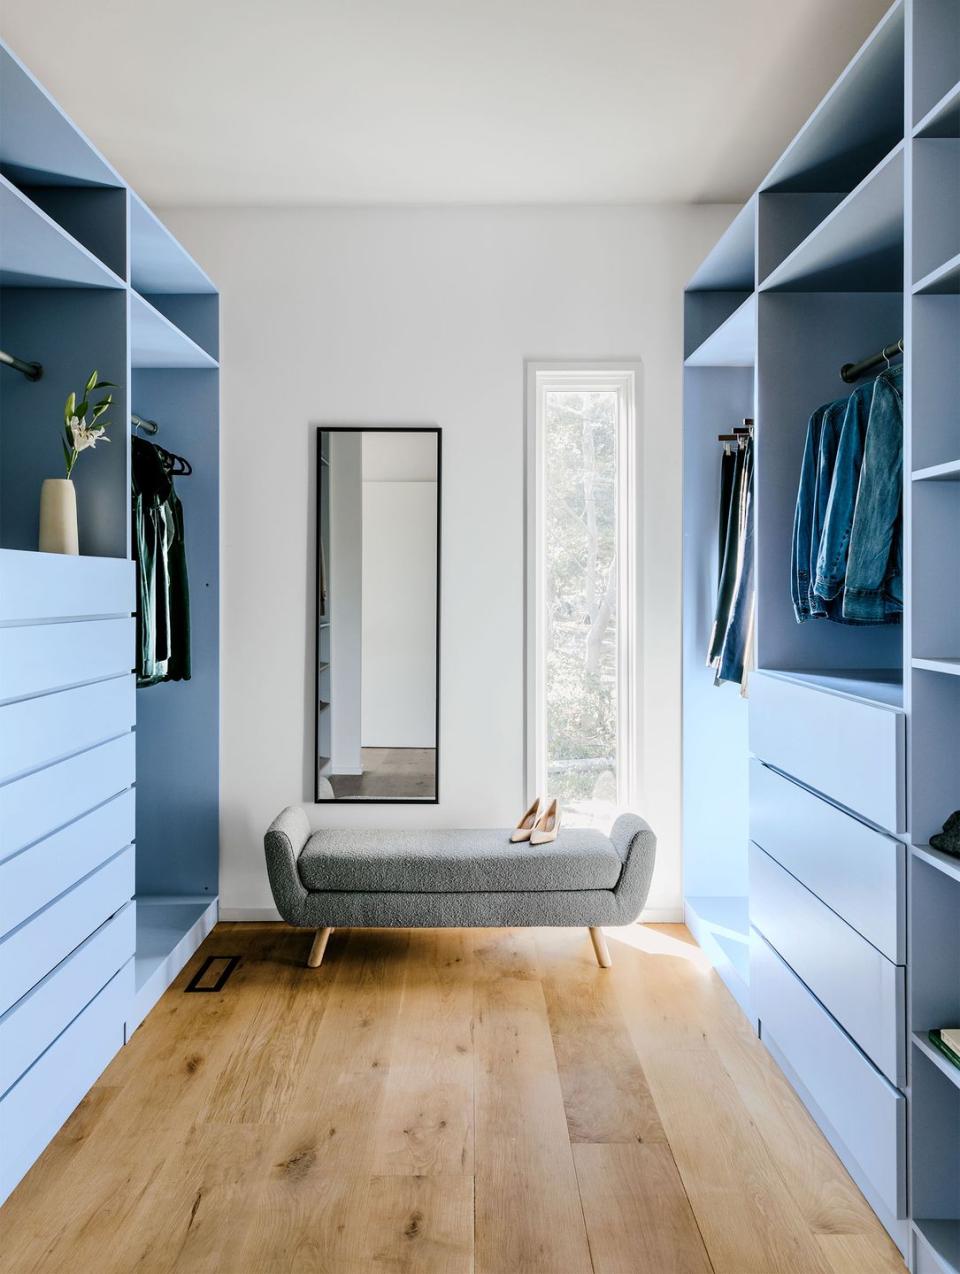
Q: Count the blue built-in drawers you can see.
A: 12